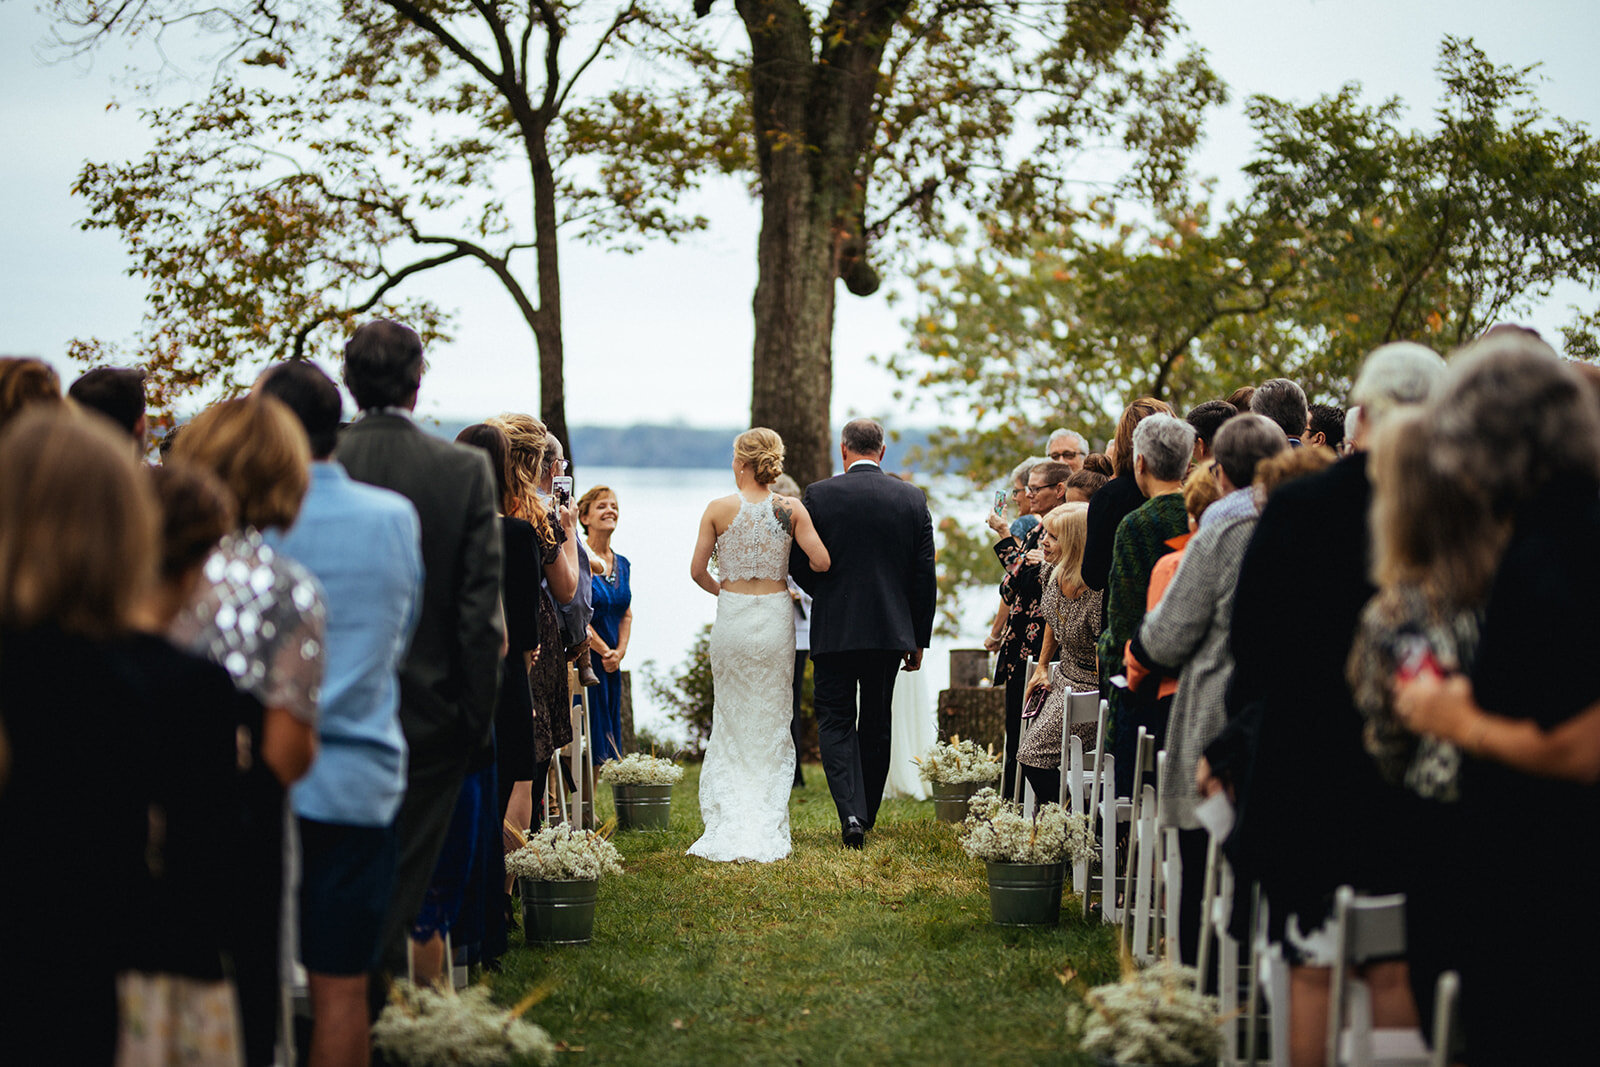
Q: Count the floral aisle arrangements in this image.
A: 6